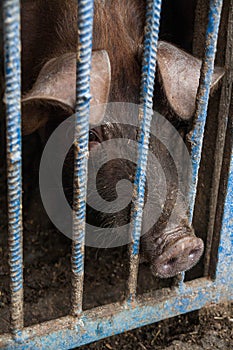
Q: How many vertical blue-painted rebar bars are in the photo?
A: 4